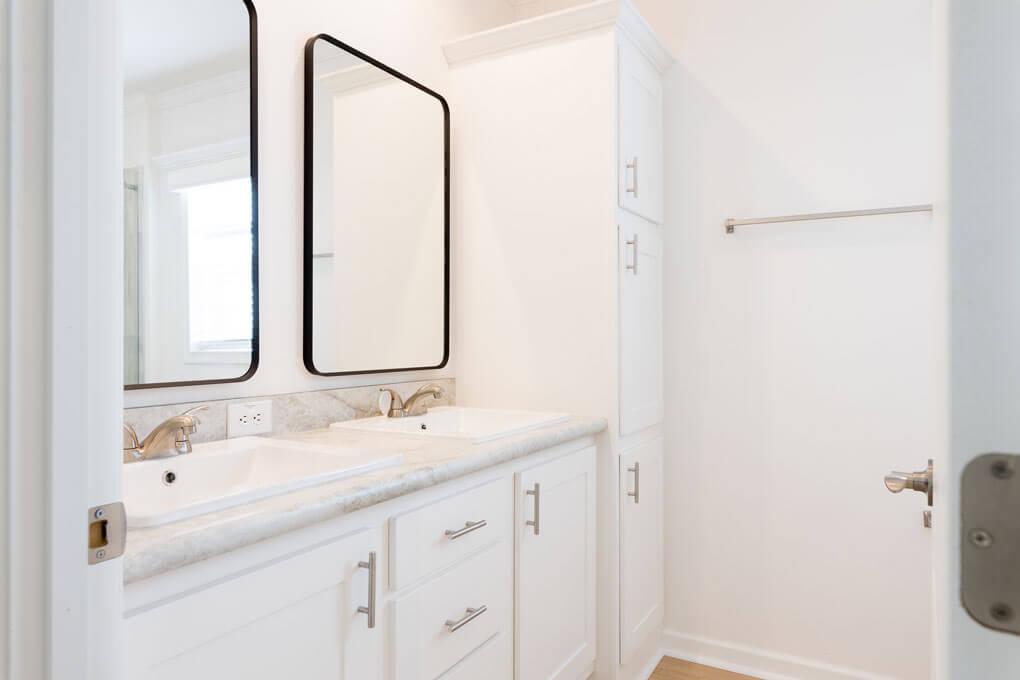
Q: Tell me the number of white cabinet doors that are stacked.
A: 3